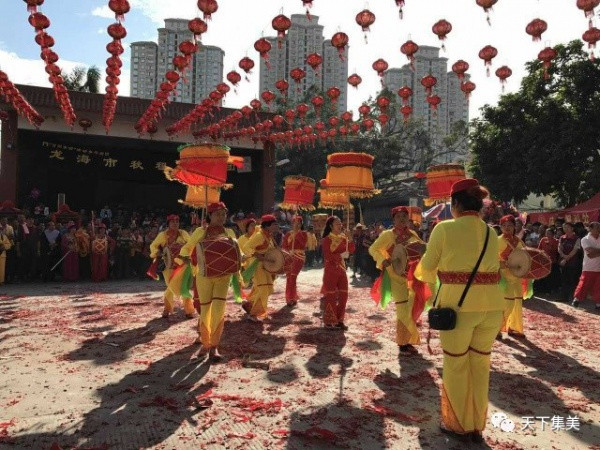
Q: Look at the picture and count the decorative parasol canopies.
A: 6